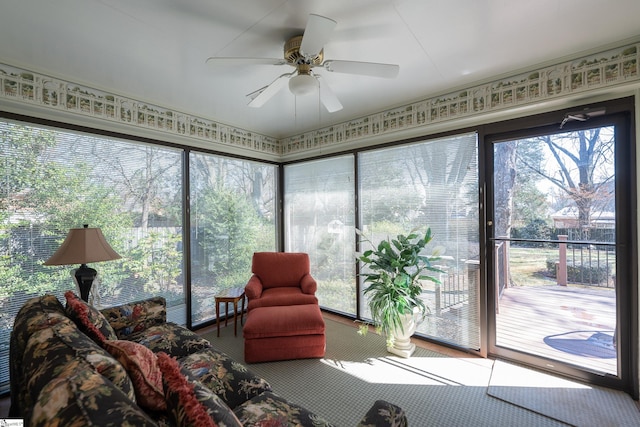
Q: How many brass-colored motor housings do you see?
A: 1